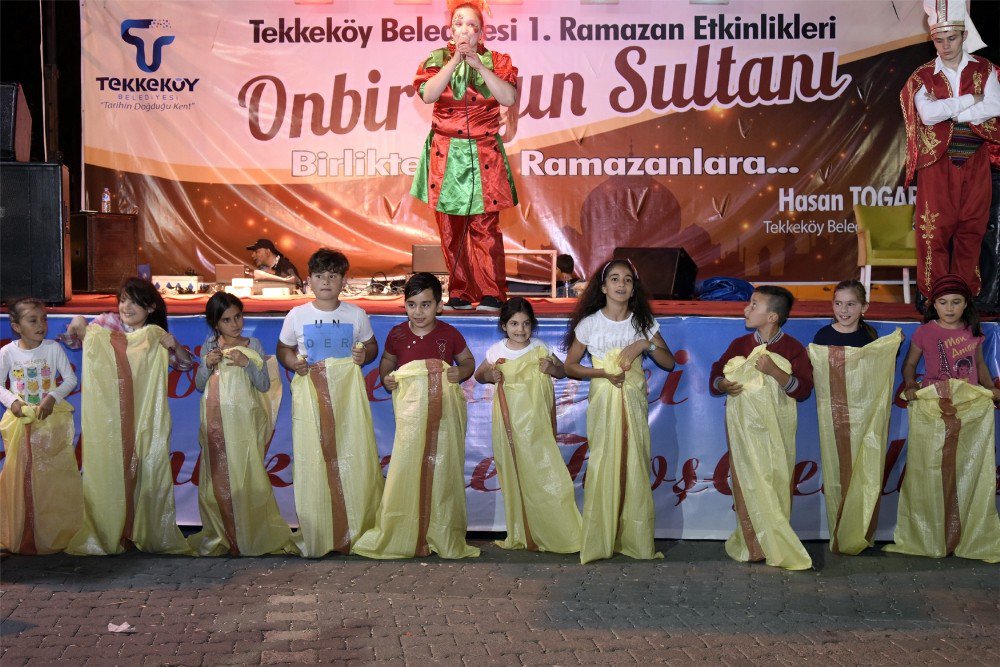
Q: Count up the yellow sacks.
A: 10